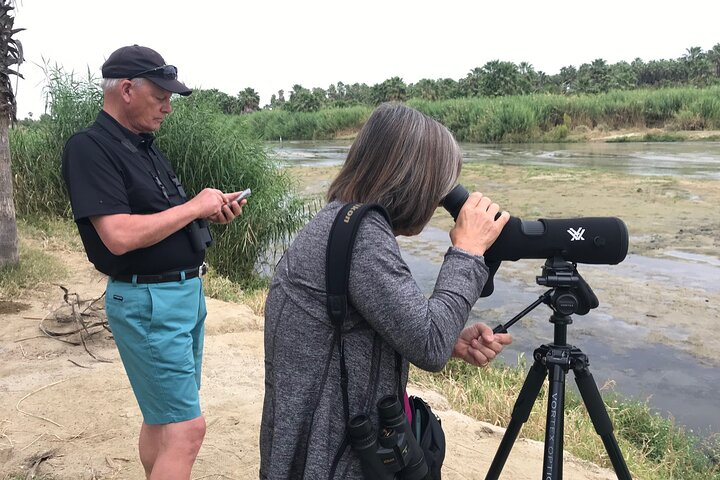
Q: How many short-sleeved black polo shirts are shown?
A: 1